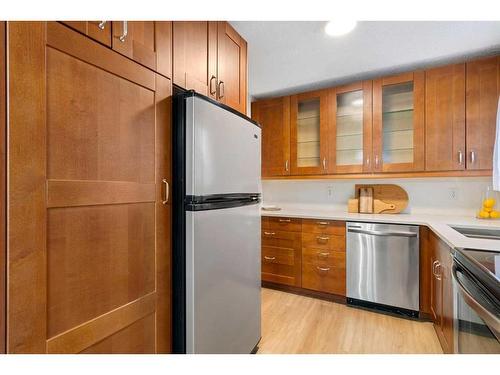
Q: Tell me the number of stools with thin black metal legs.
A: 0